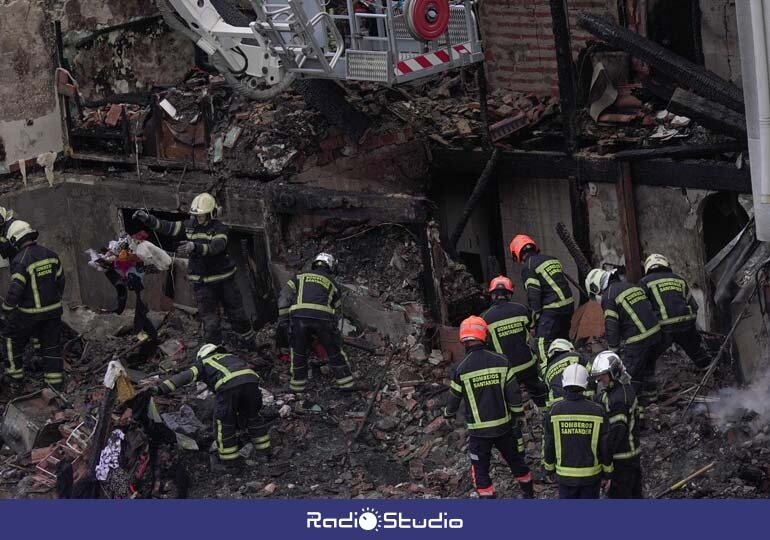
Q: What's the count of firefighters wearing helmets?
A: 13